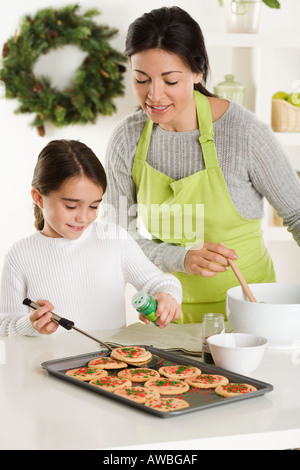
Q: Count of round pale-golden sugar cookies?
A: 11